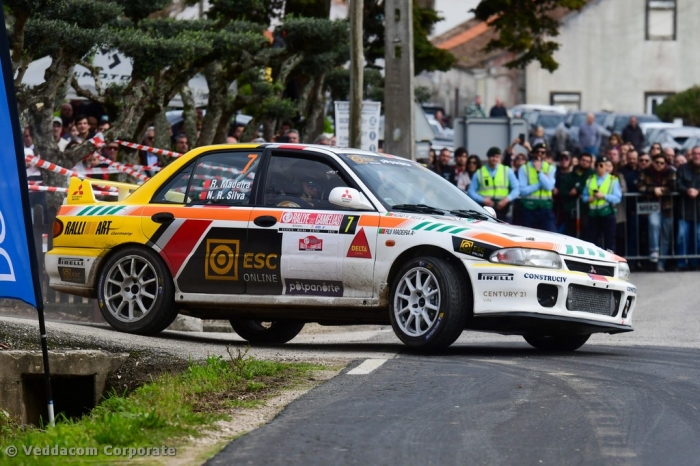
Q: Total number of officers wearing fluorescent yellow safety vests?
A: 3